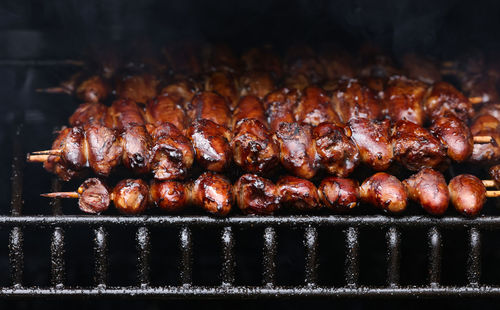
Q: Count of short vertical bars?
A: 12